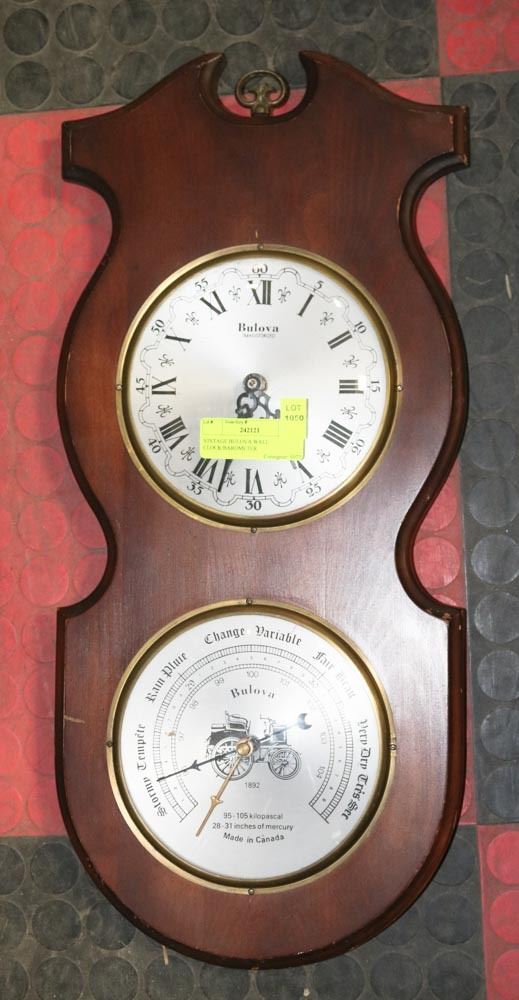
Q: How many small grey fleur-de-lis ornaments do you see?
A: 12